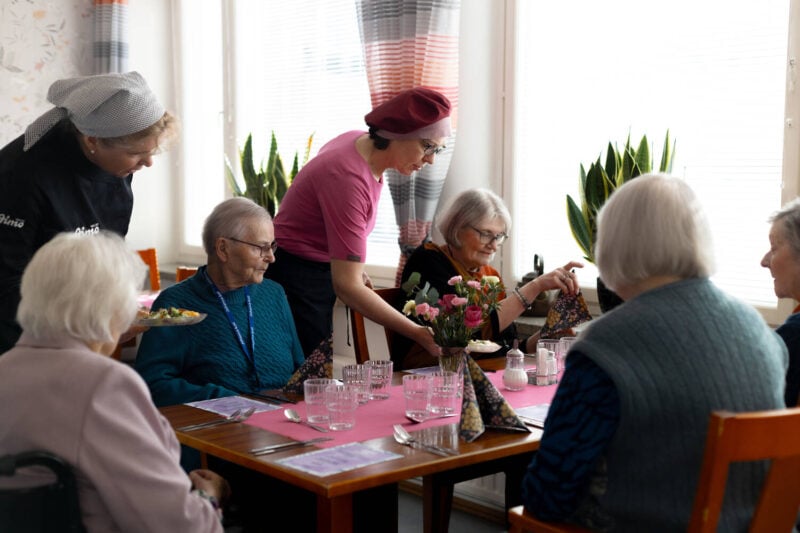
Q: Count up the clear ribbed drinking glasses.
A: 8